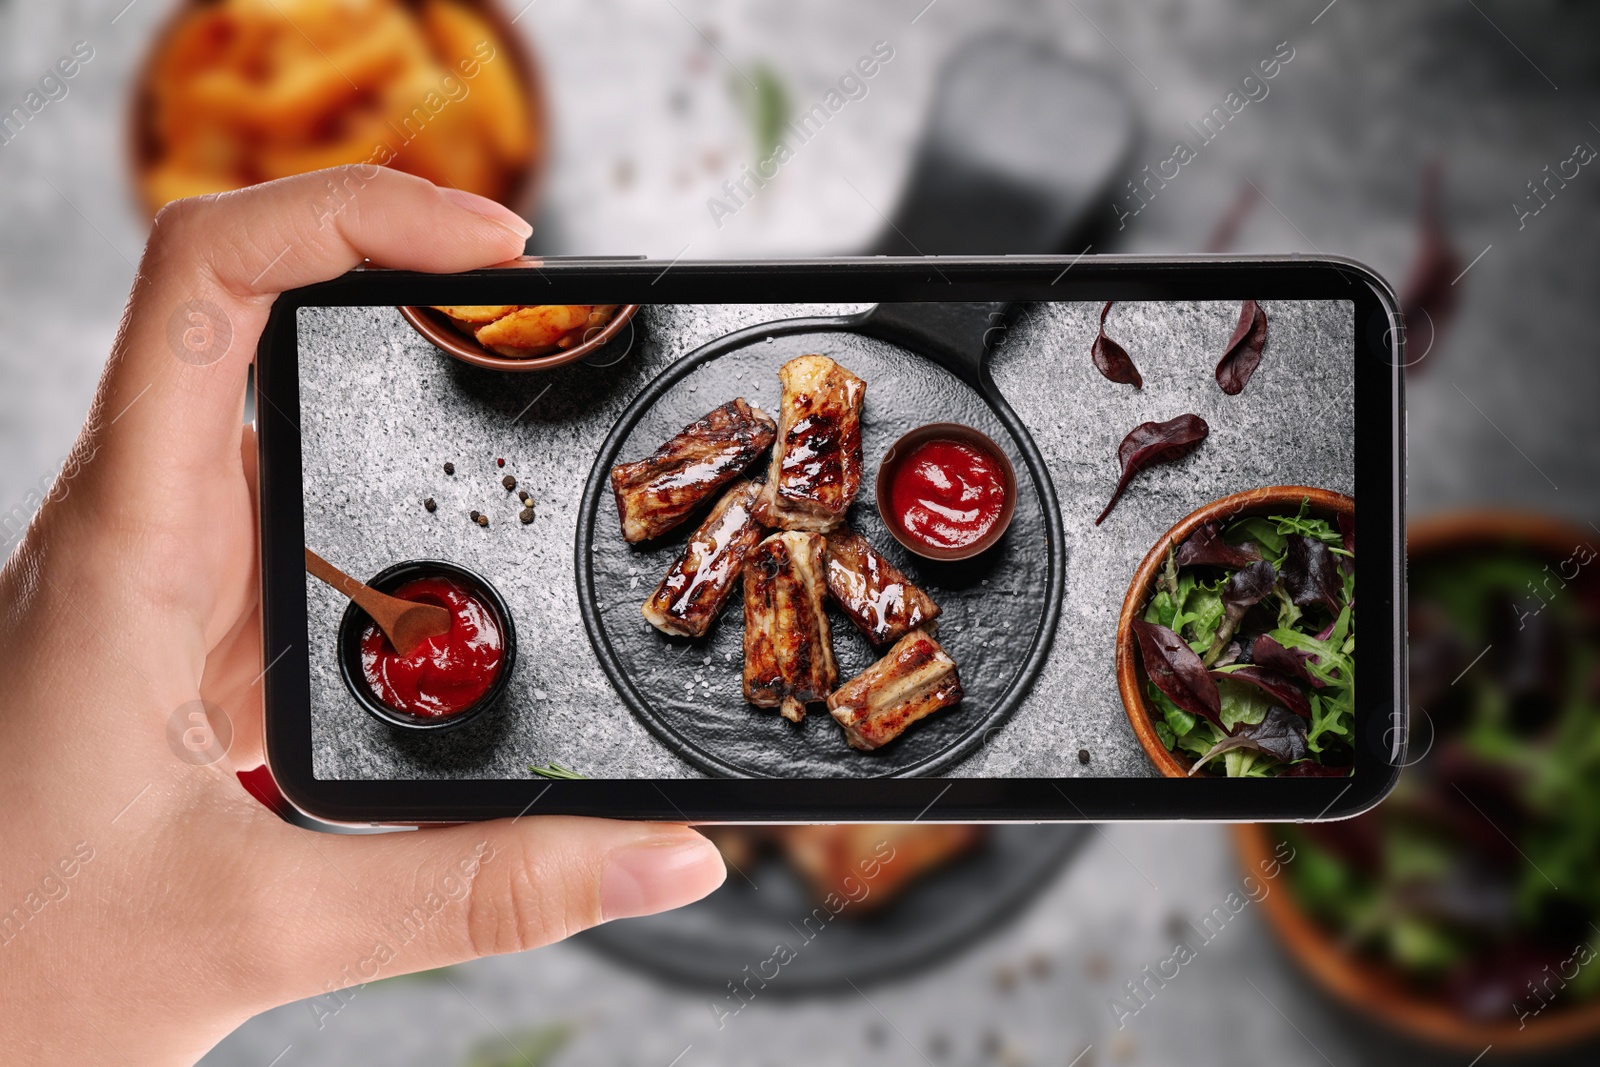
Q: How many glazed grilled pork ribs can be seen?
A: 6